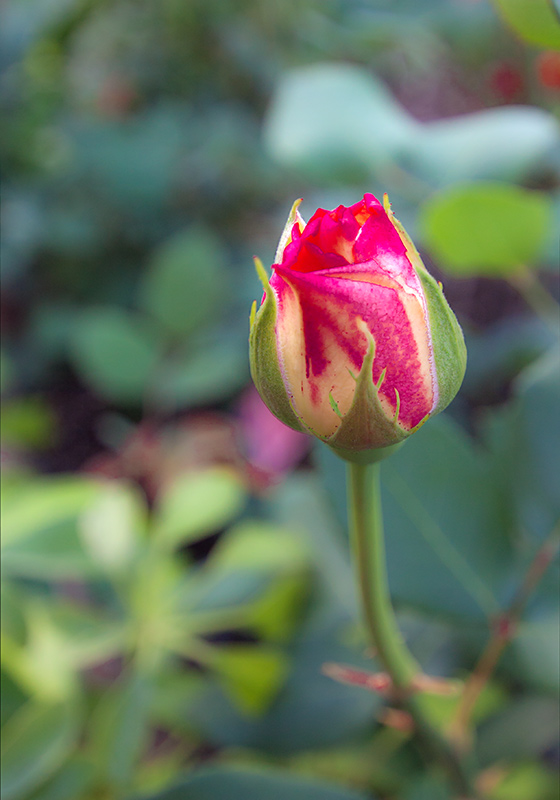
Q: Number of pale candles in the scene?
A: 0